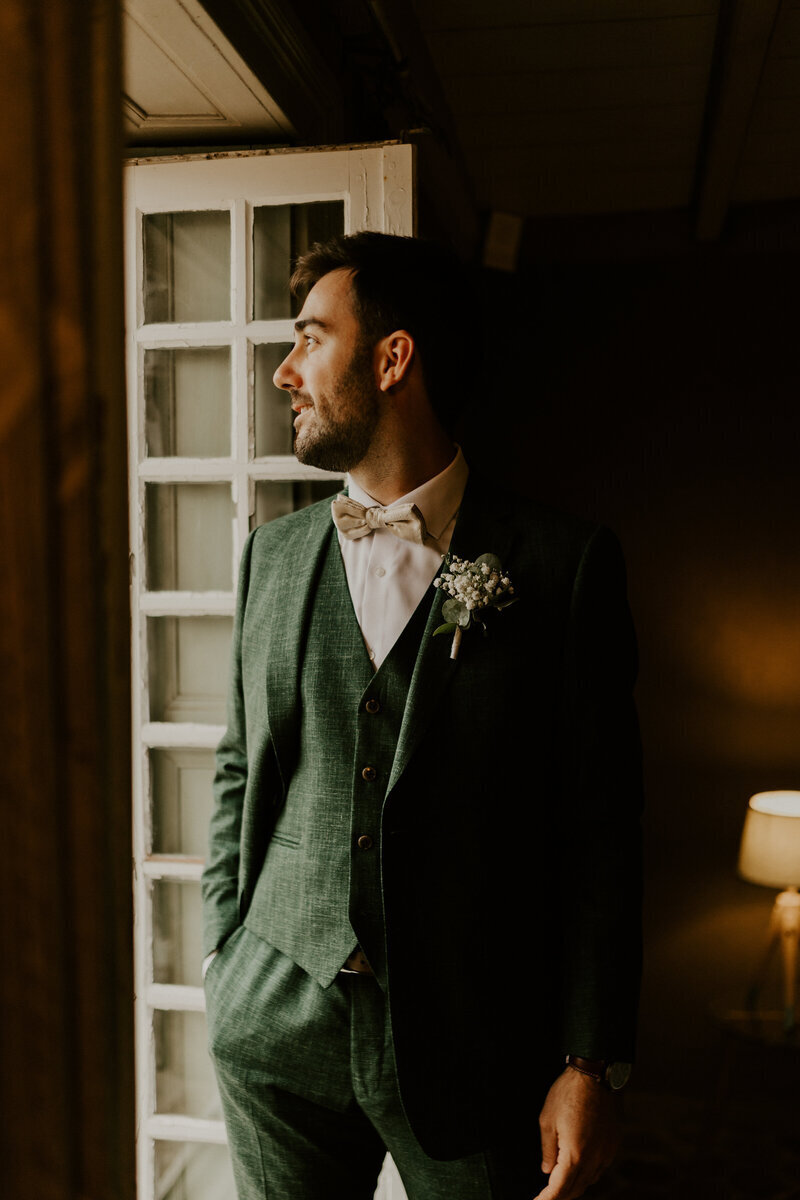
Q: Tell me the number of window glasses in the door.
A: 11